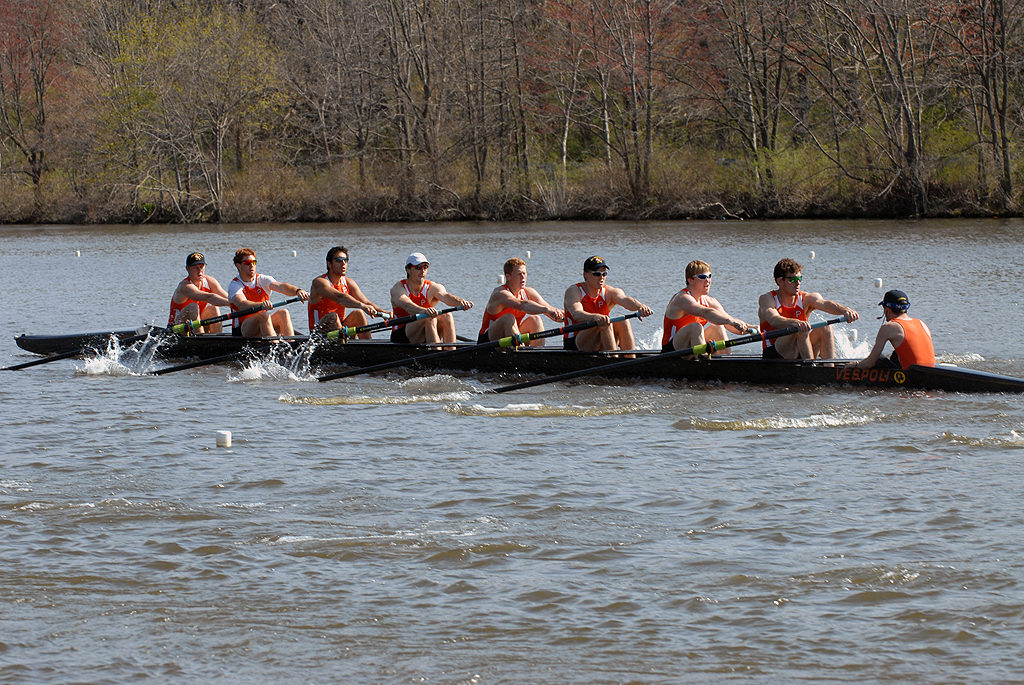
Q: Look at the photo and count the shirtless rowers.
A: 0